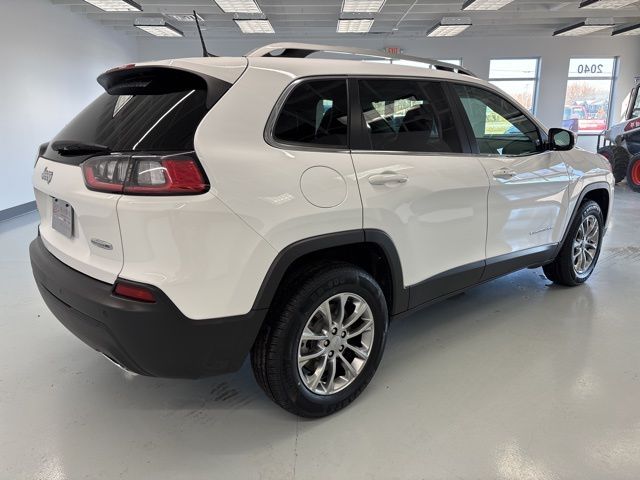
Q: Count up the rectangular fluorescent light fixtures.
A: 11